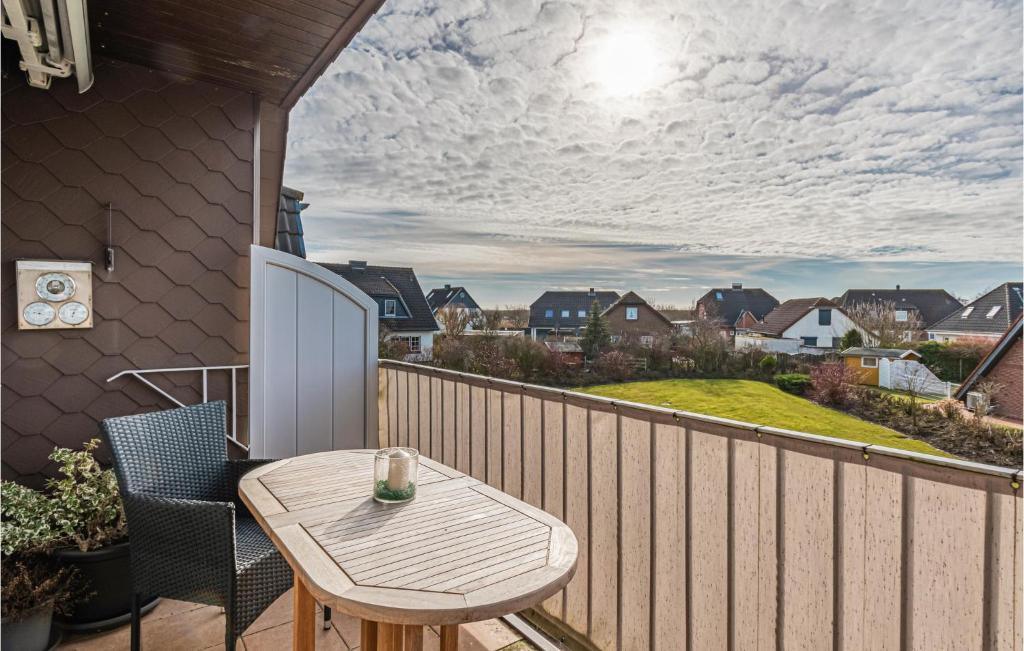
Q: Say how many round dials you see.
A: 3